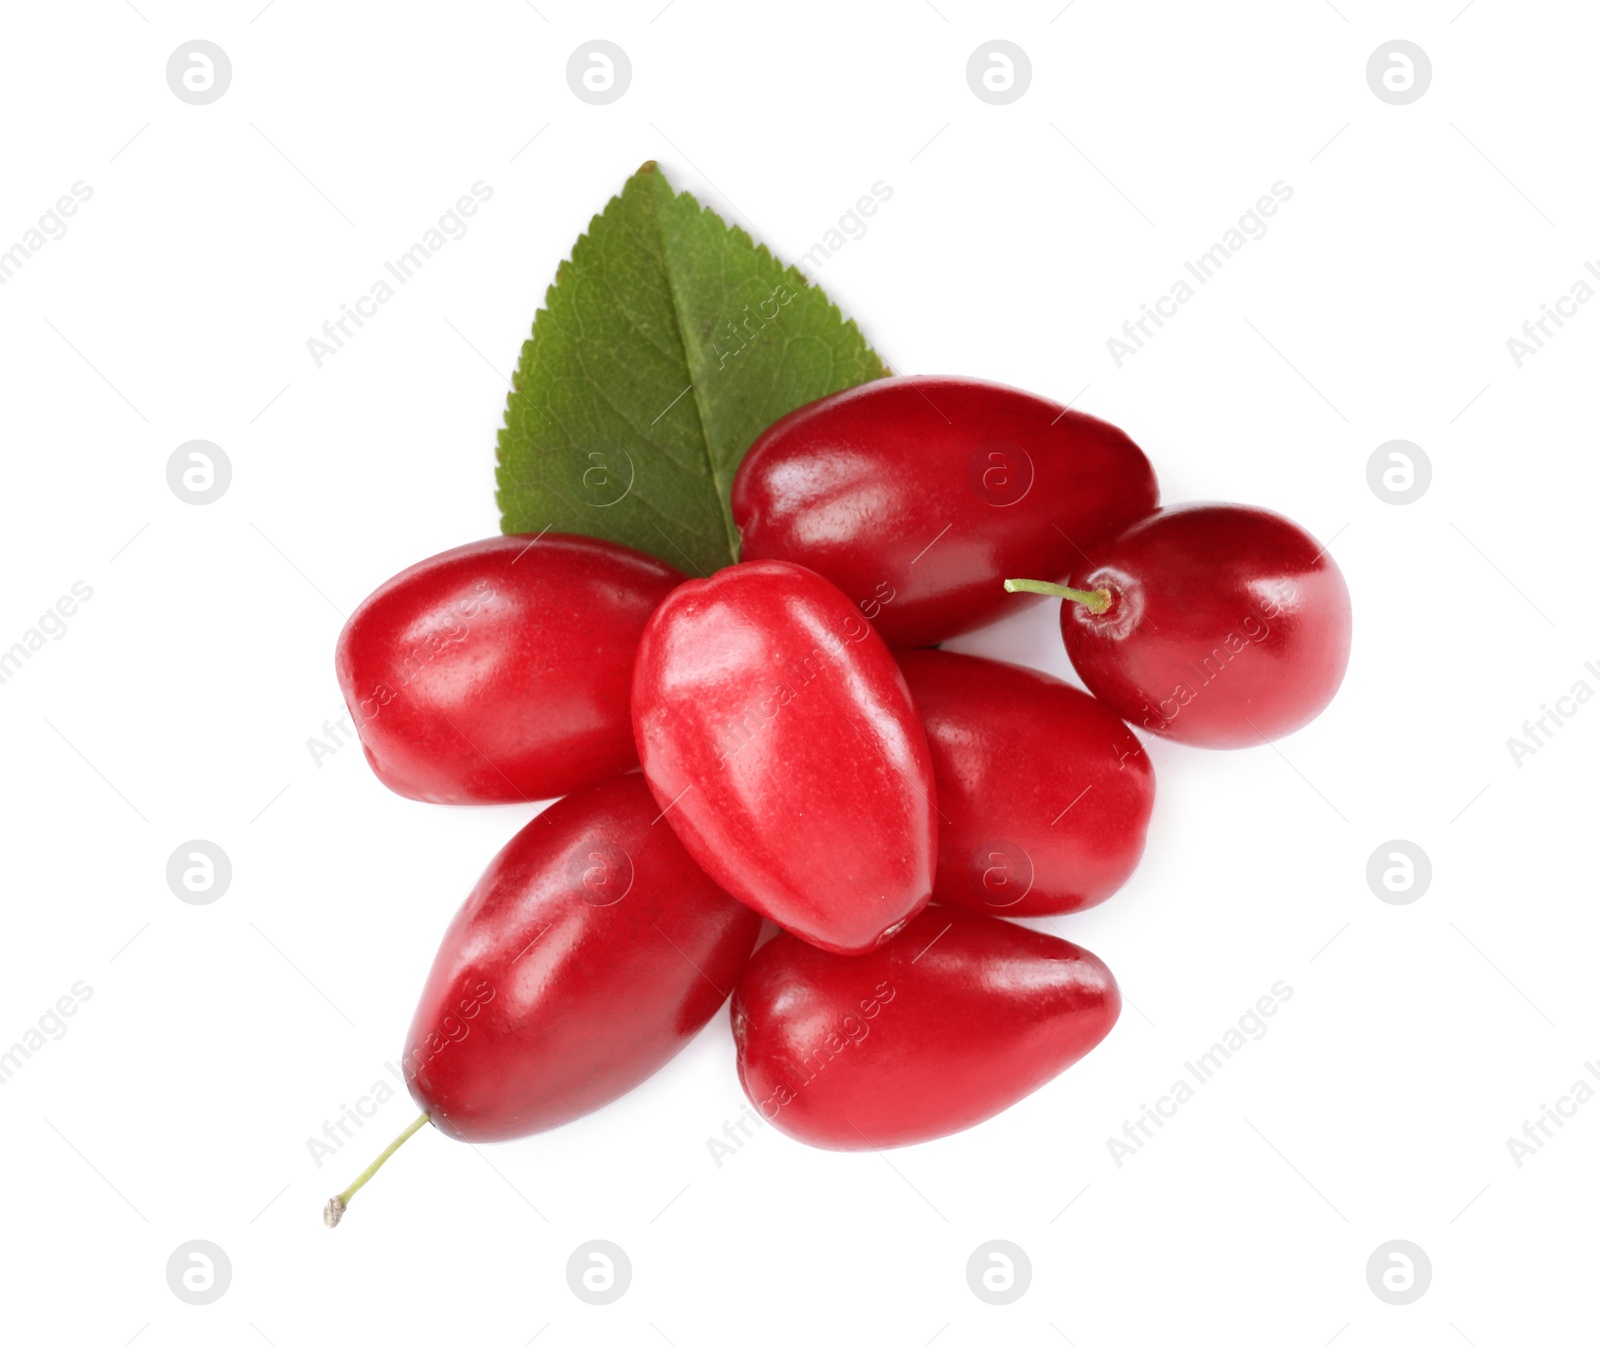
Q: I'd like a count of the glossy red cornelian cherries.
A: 7